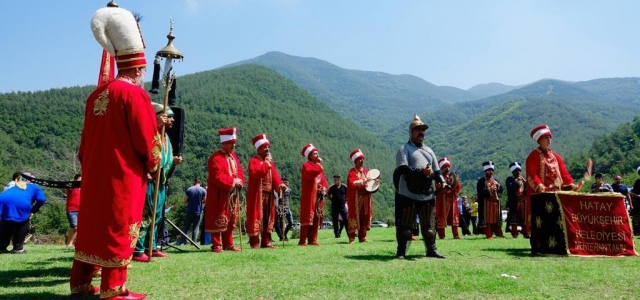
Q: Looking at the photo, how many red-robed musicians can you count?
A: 7